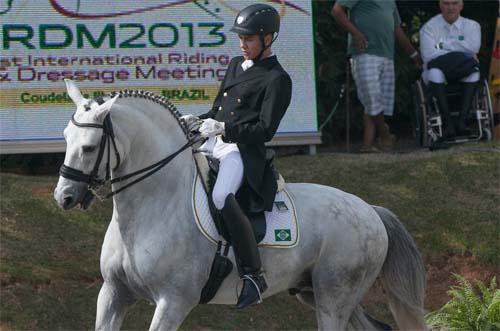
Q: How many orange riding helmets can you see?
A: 0